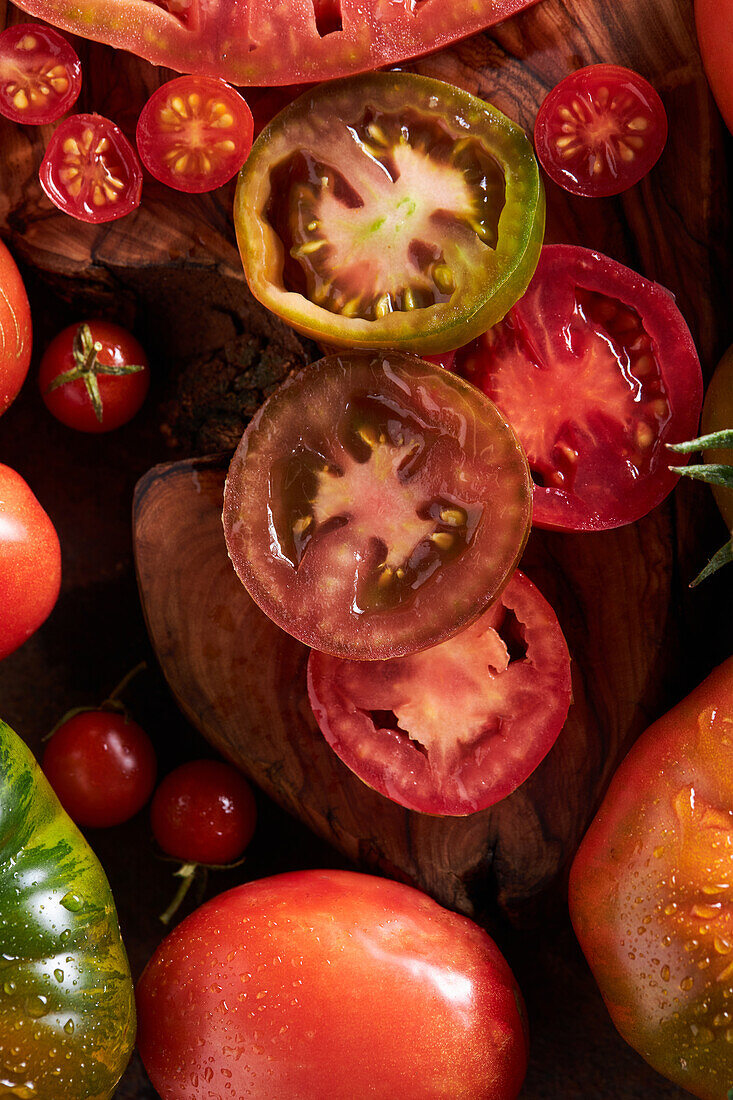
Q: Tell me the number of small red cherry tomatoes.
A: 7